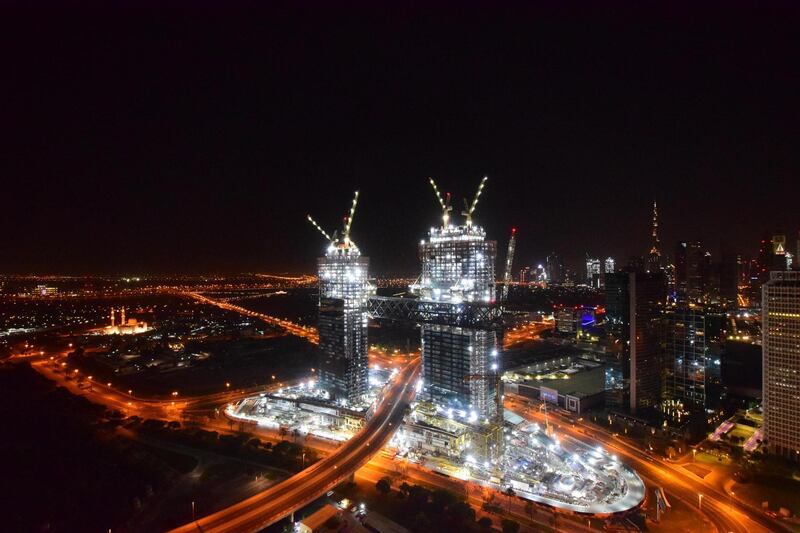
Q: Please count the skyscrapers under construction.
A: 2